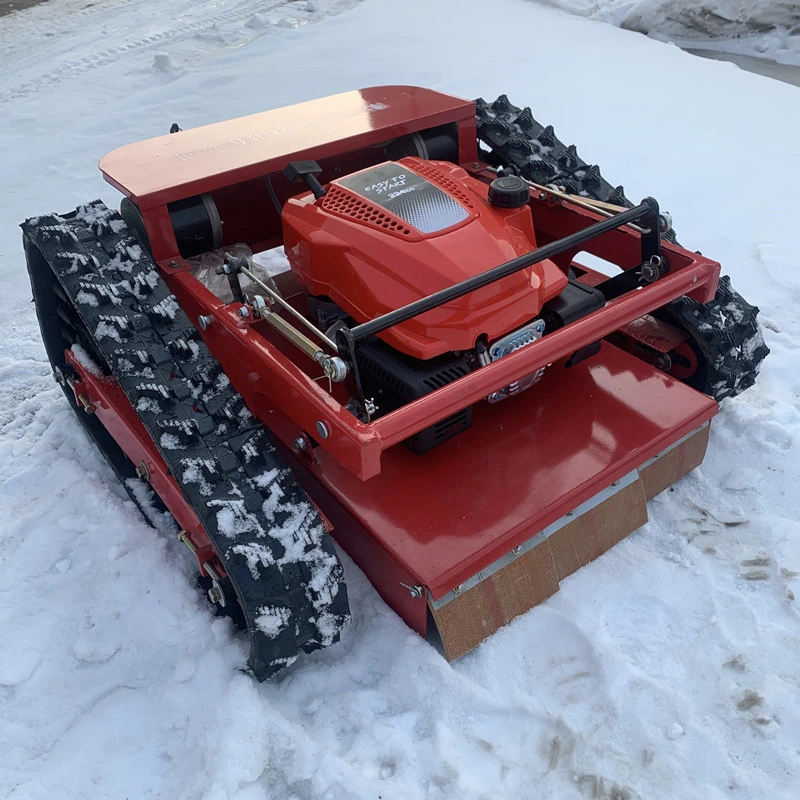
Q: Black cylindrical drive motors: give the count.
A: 2